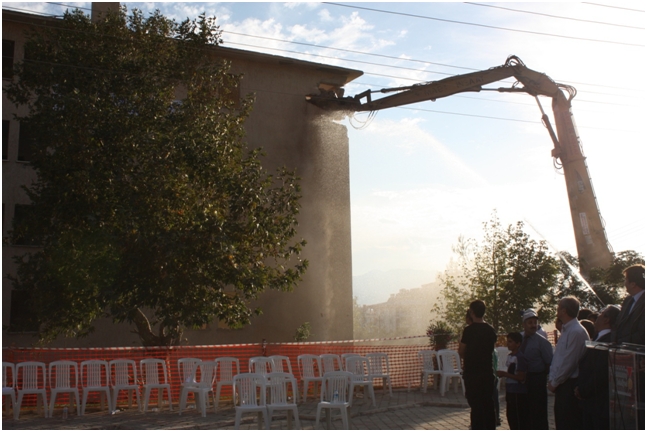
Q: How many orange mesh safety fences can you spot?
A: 1